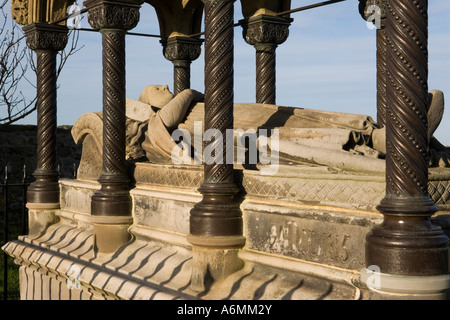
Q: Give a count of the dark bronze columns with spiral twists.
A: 7